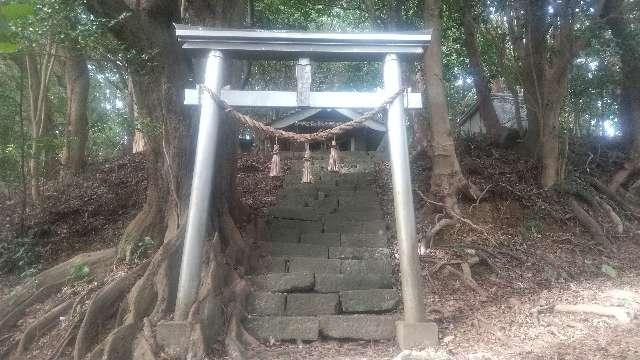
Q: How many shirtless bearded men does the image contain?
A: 0